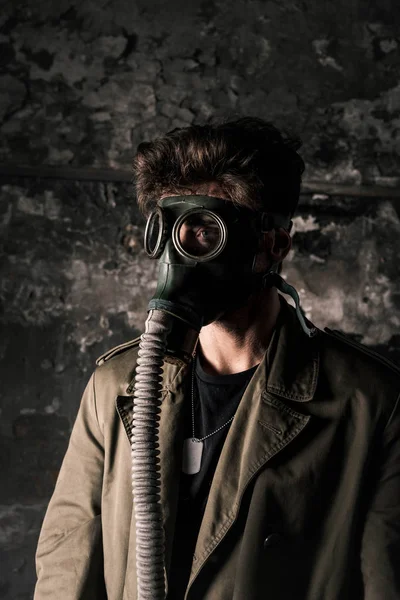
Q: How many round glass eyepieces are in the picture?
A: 2